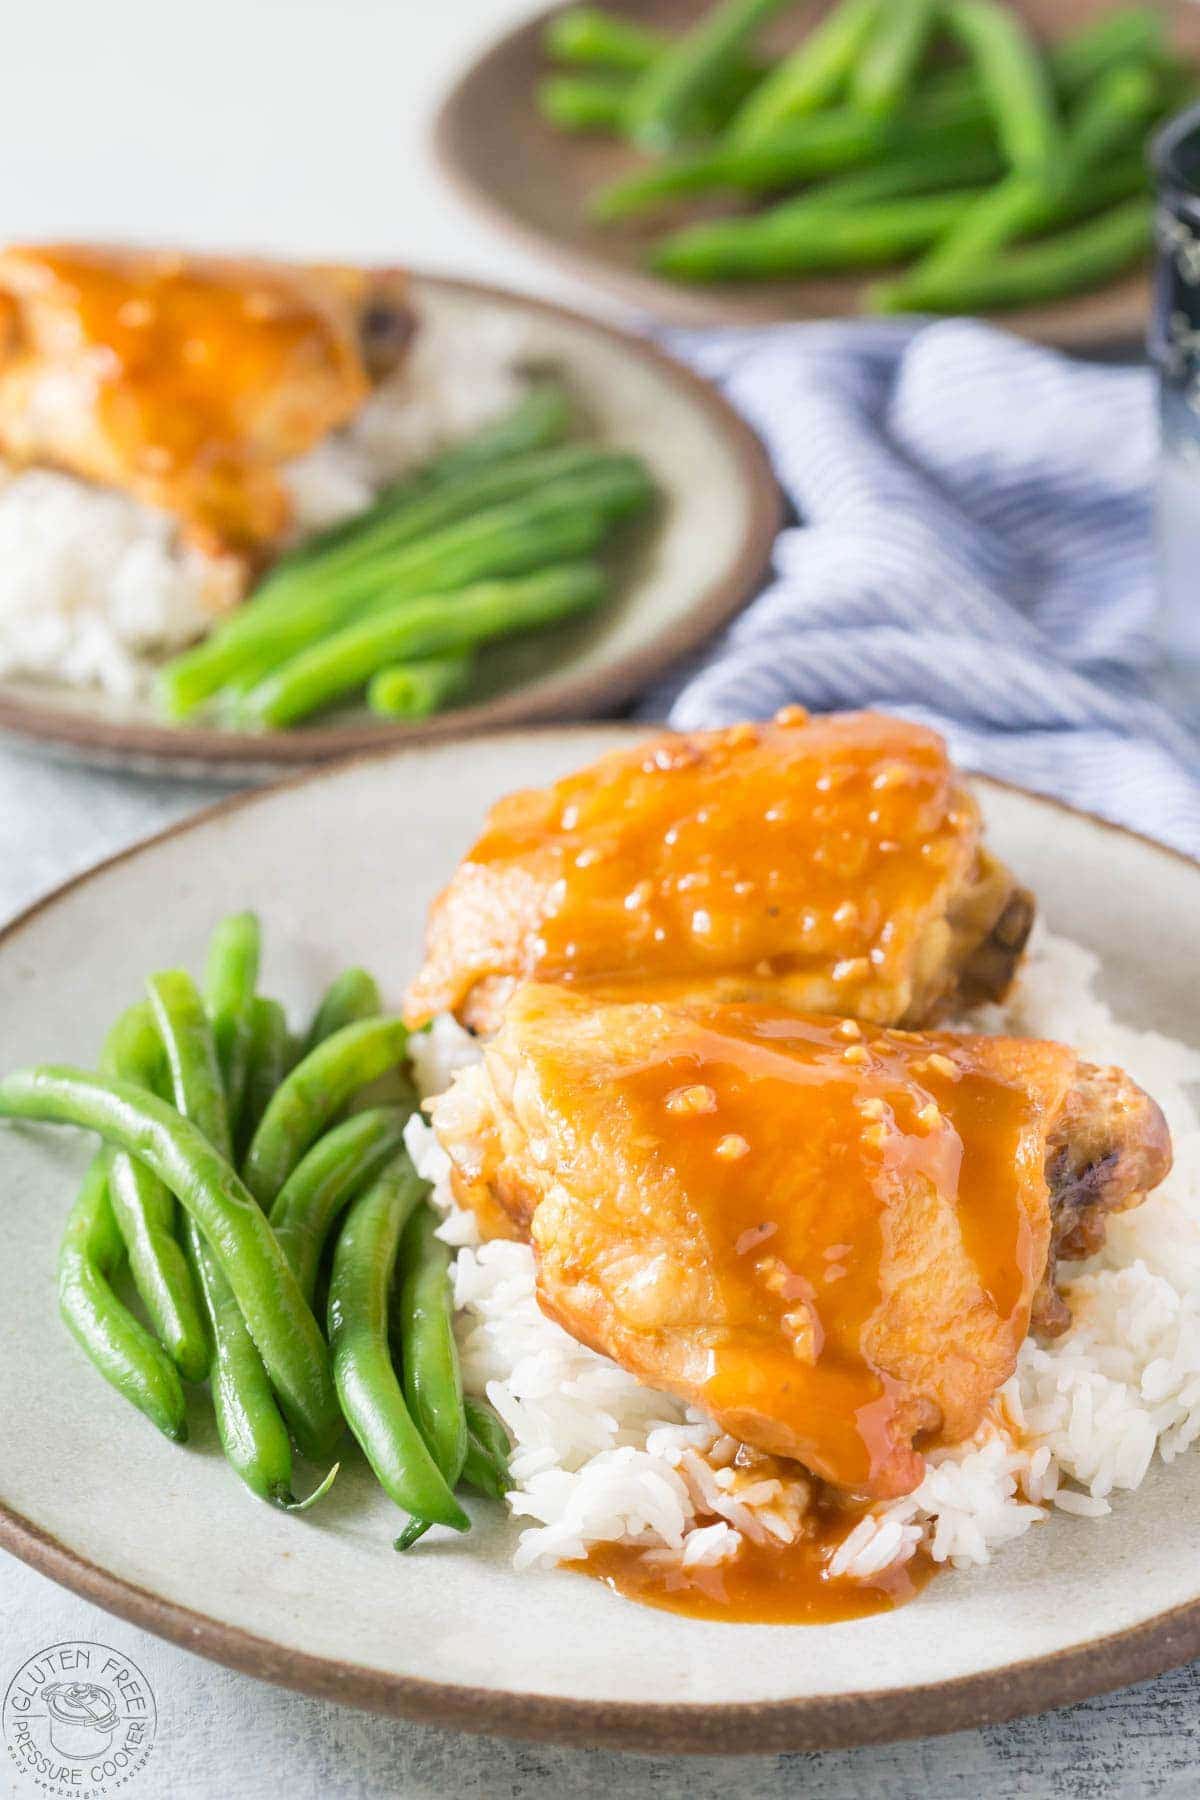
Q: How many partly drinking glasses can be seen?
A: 1